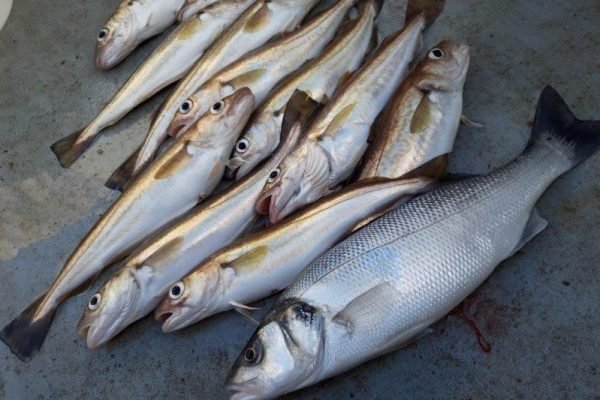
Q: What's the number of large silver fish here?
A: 1